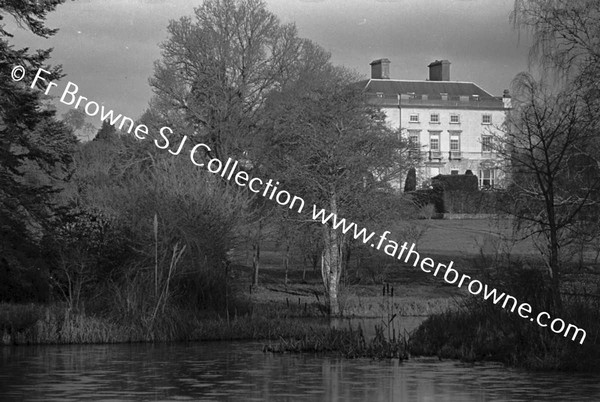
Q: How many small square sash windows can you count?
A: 4